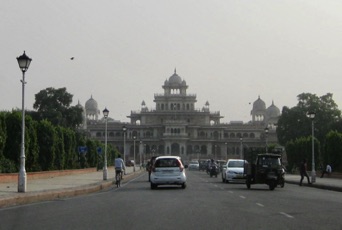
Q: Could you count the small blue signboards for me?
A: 2